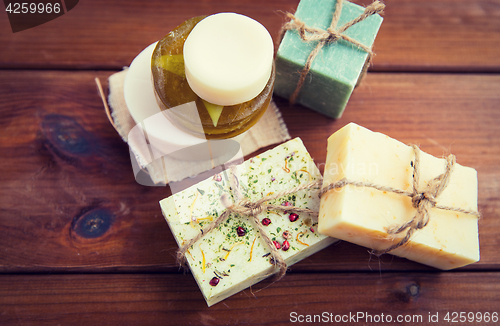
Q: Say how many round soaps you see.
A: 3